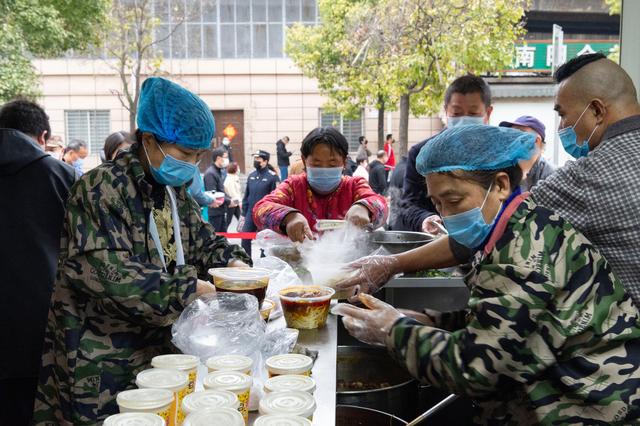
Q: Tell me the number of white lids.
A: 12